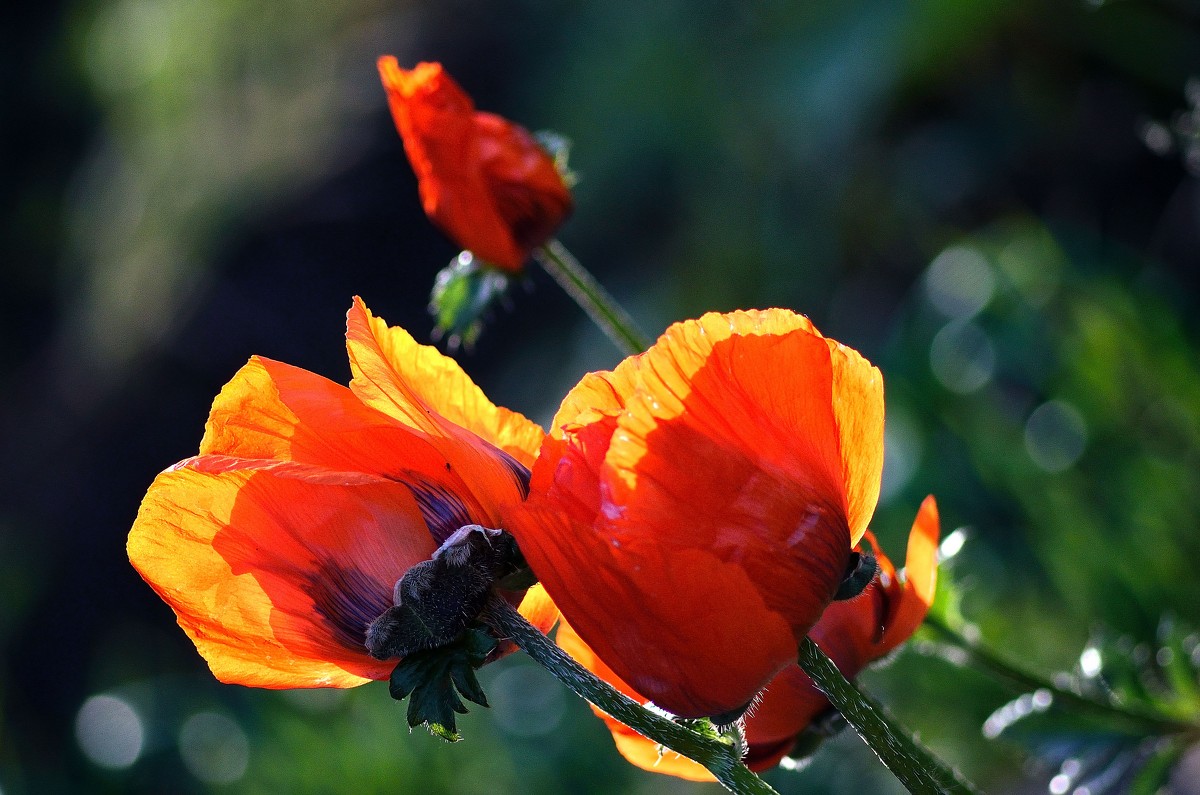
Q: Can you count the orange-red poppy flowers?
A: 4